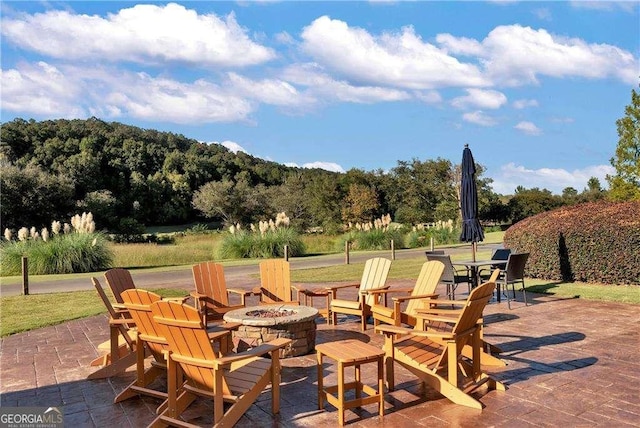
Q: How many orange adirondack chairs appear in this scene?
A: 10